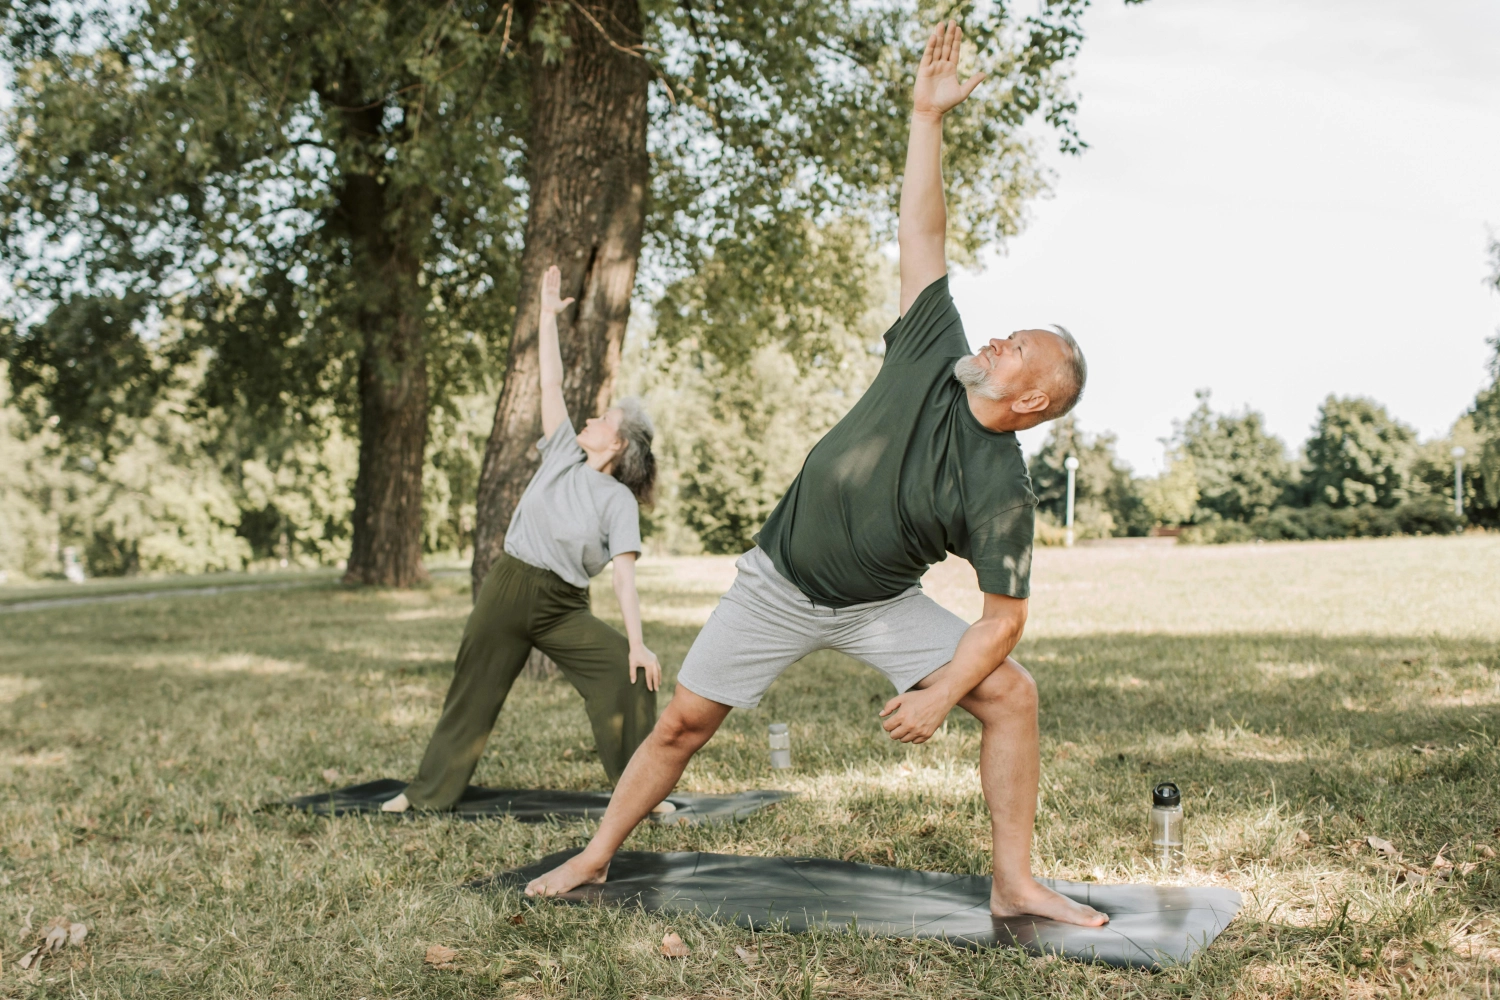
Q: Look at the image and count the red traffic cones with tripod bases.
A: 0